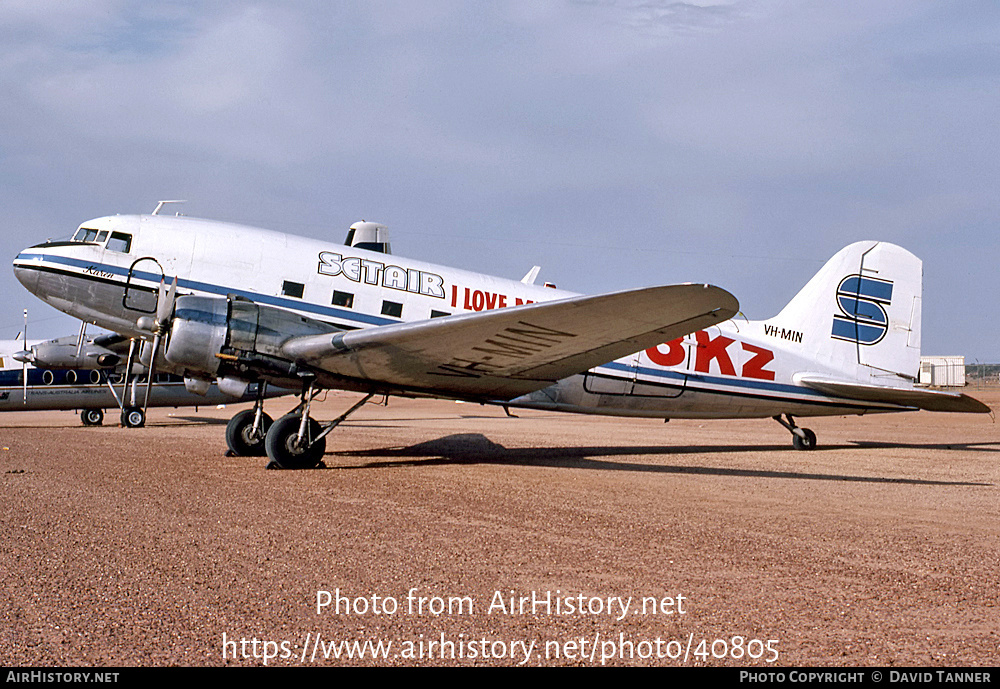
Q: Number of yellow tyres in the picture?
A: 0